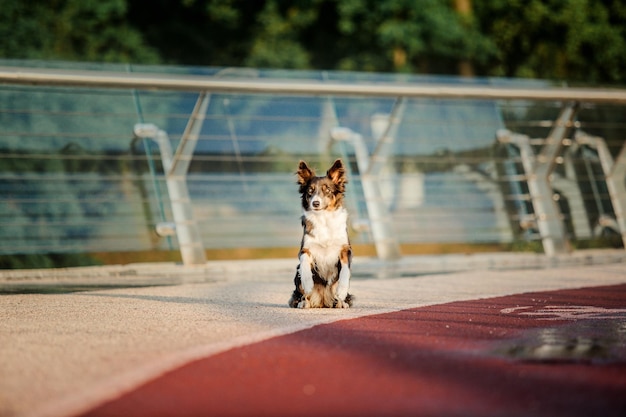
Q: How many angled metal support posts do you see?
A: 4